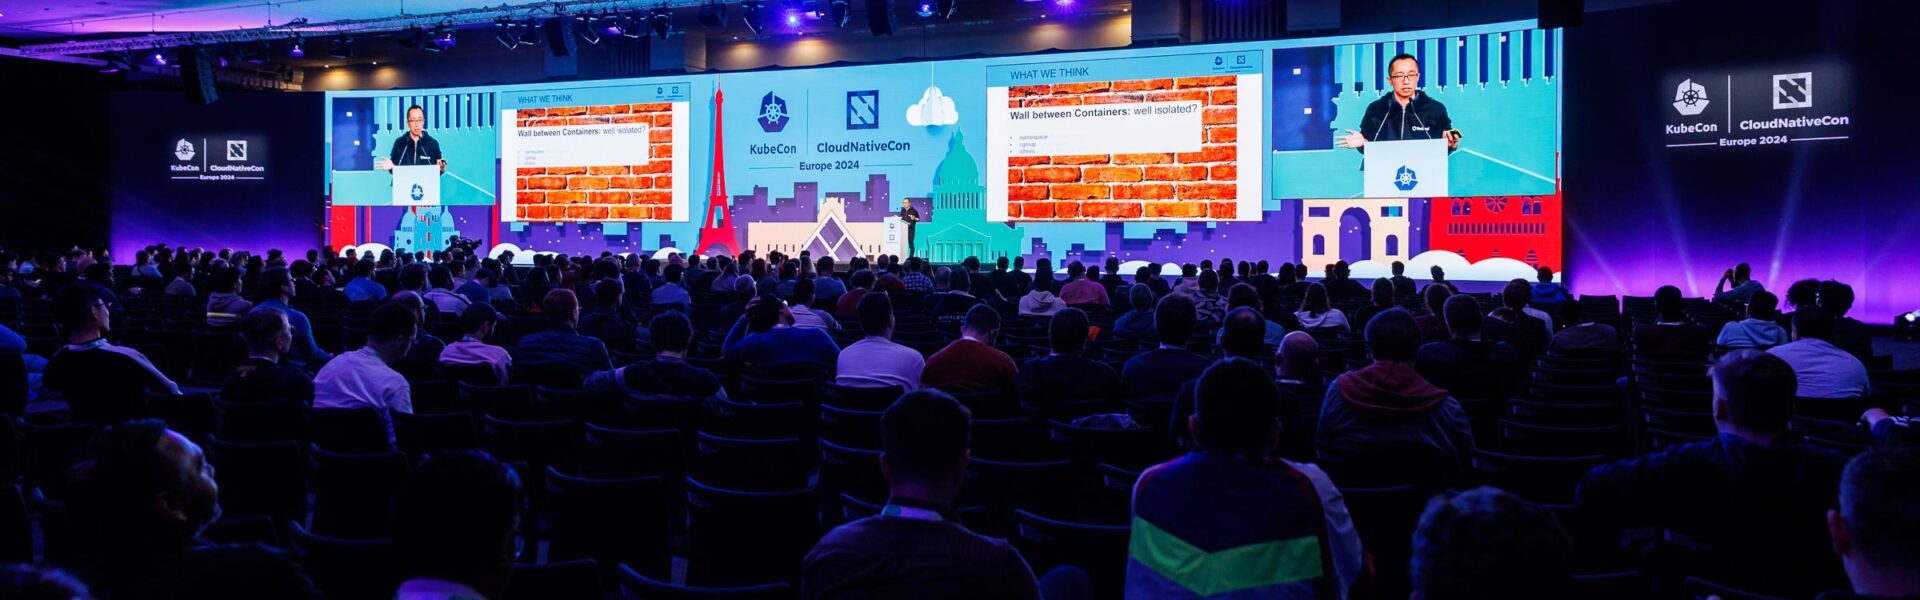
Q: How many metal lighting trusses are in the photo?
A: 1